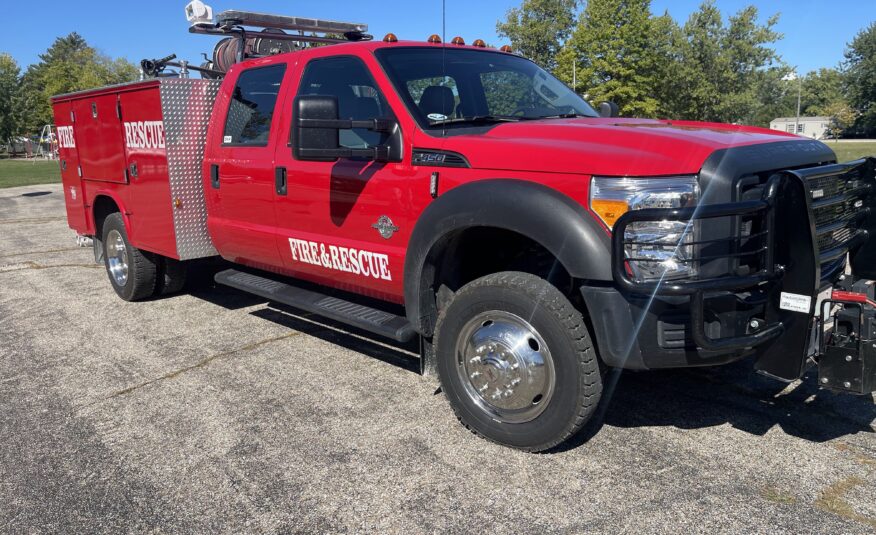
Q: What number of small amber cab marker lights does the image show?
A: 5